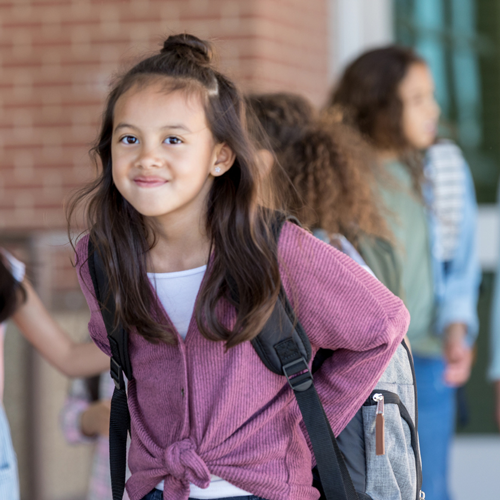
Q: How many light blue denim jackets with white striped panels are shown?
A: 1